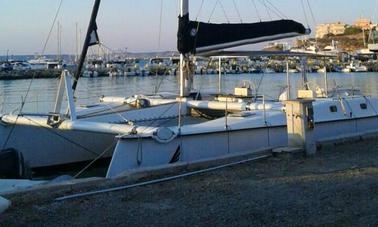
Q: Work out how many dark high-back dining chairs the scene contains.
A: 0